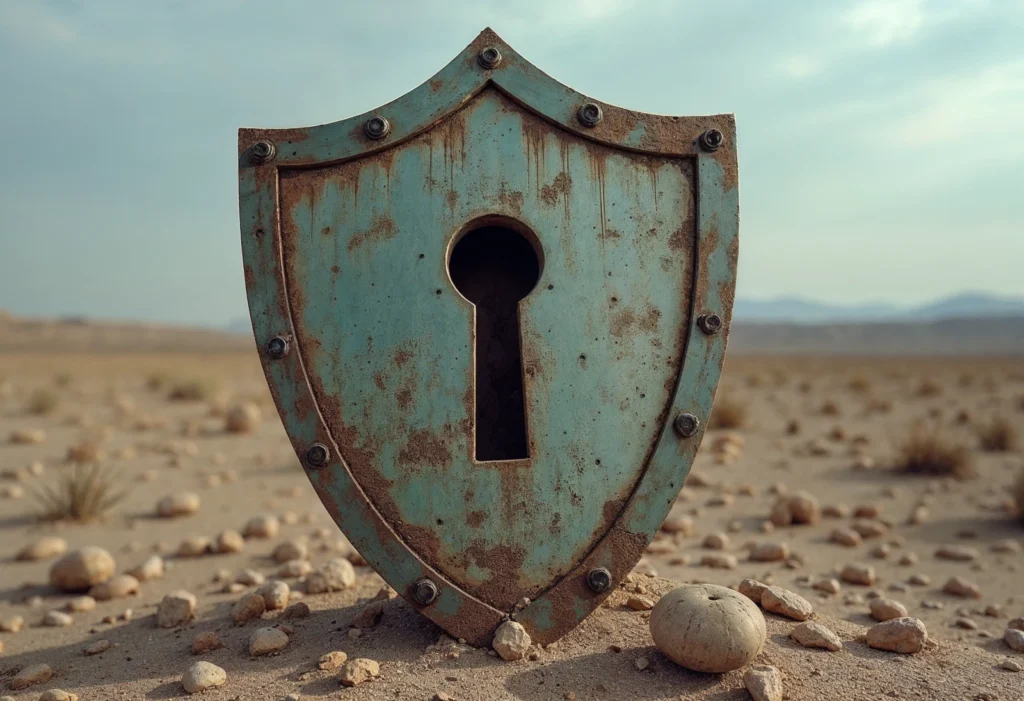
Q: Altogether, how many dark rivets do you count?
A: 11